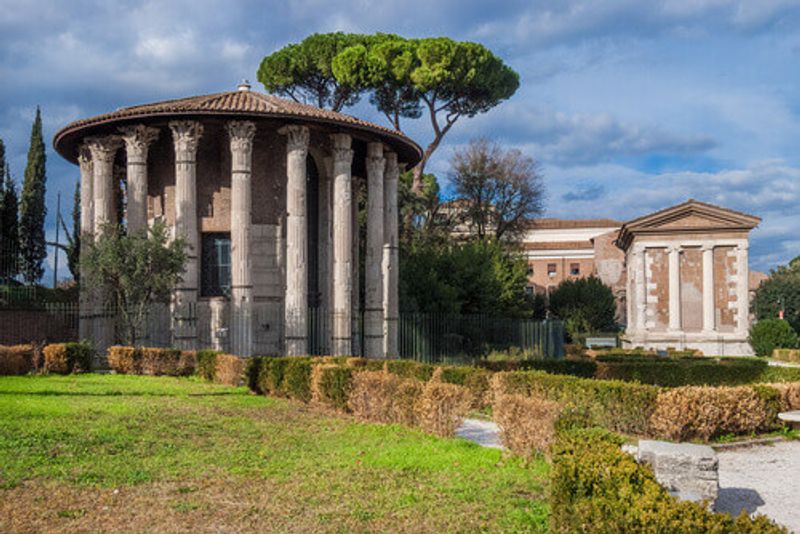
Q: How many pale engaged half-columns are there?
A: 4